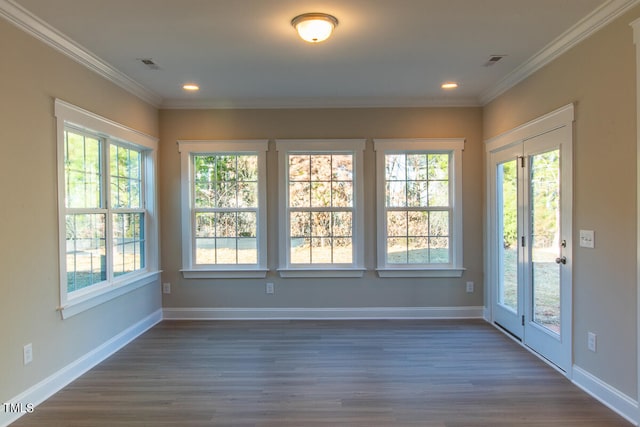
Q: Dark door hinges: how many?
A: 3